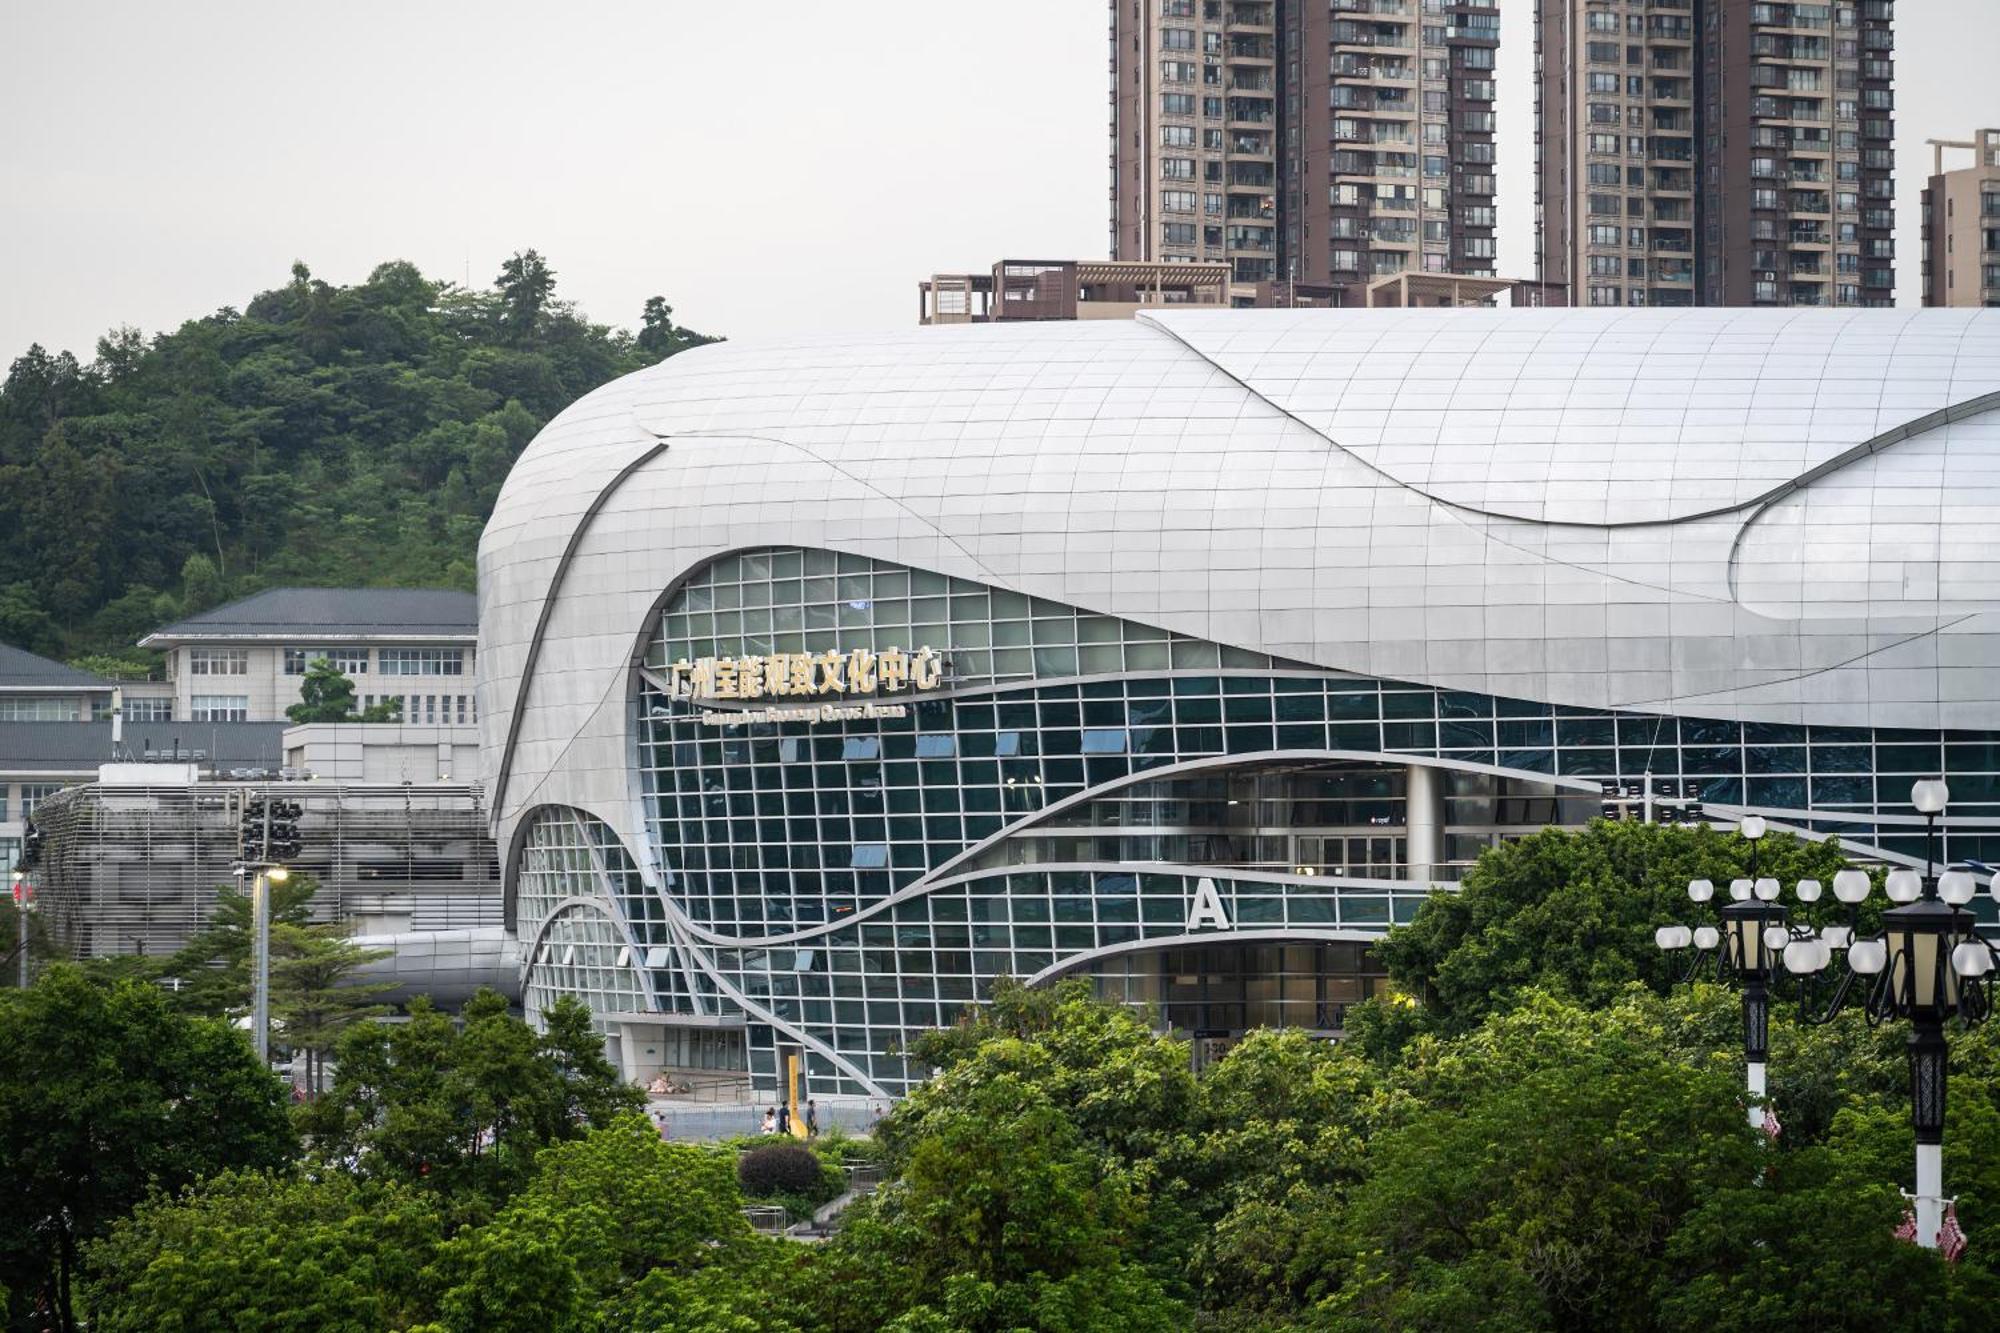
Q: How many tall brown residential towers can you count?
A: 2